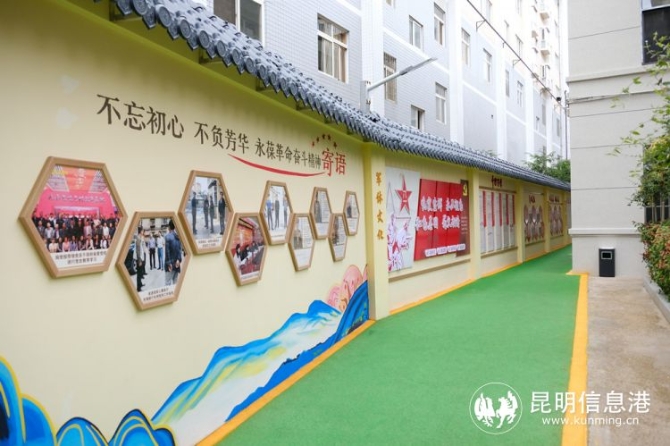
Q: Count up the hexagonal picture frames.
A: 9